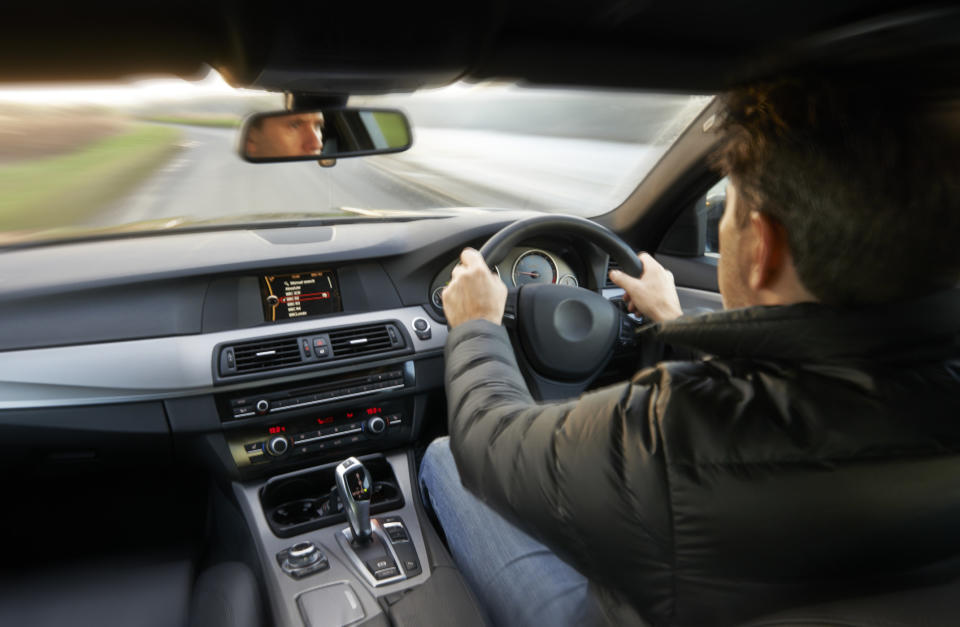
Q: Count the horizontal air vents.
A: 2